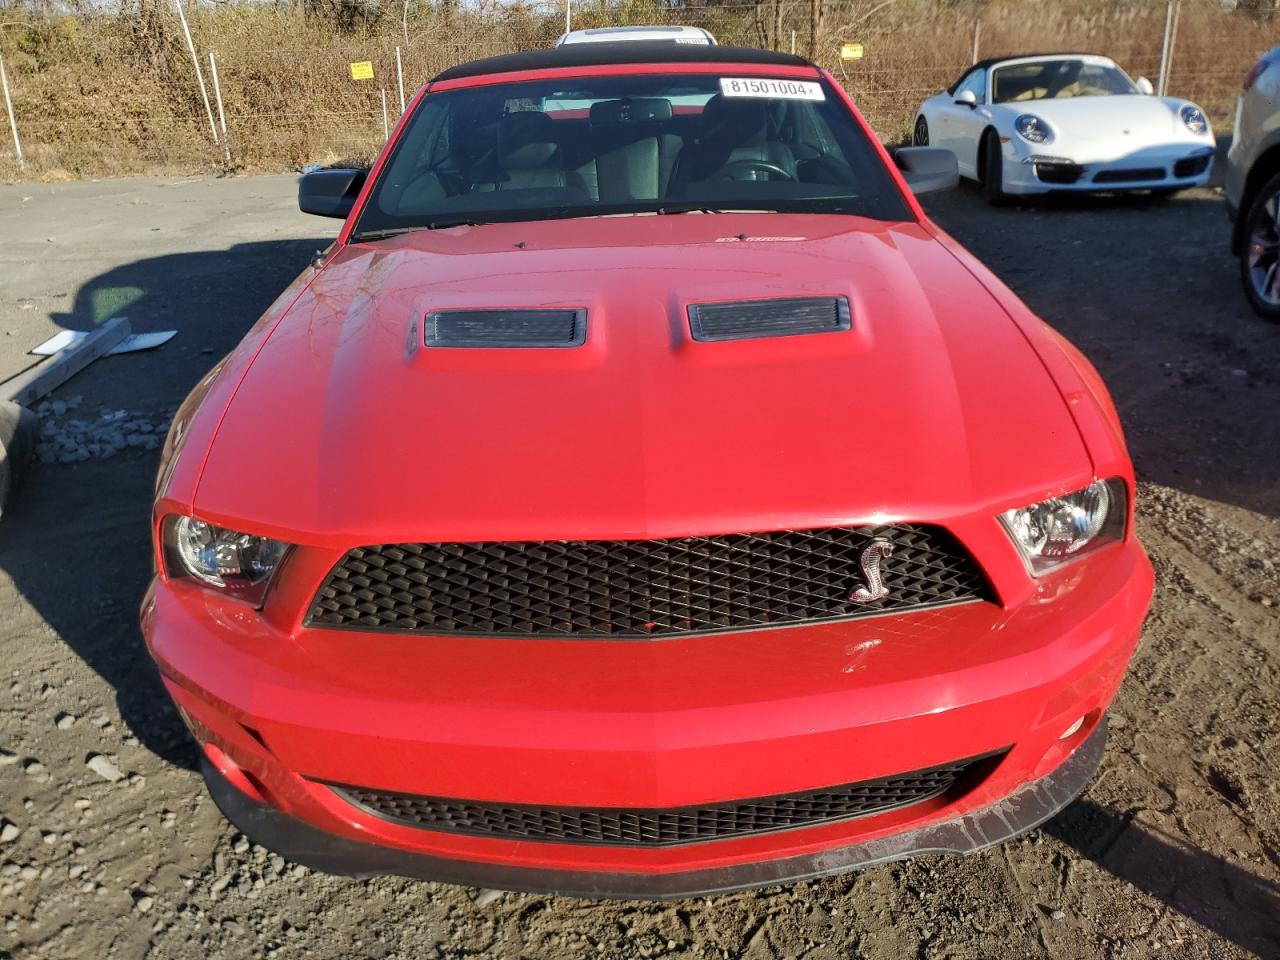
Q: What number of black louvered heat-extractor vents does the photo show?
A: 2